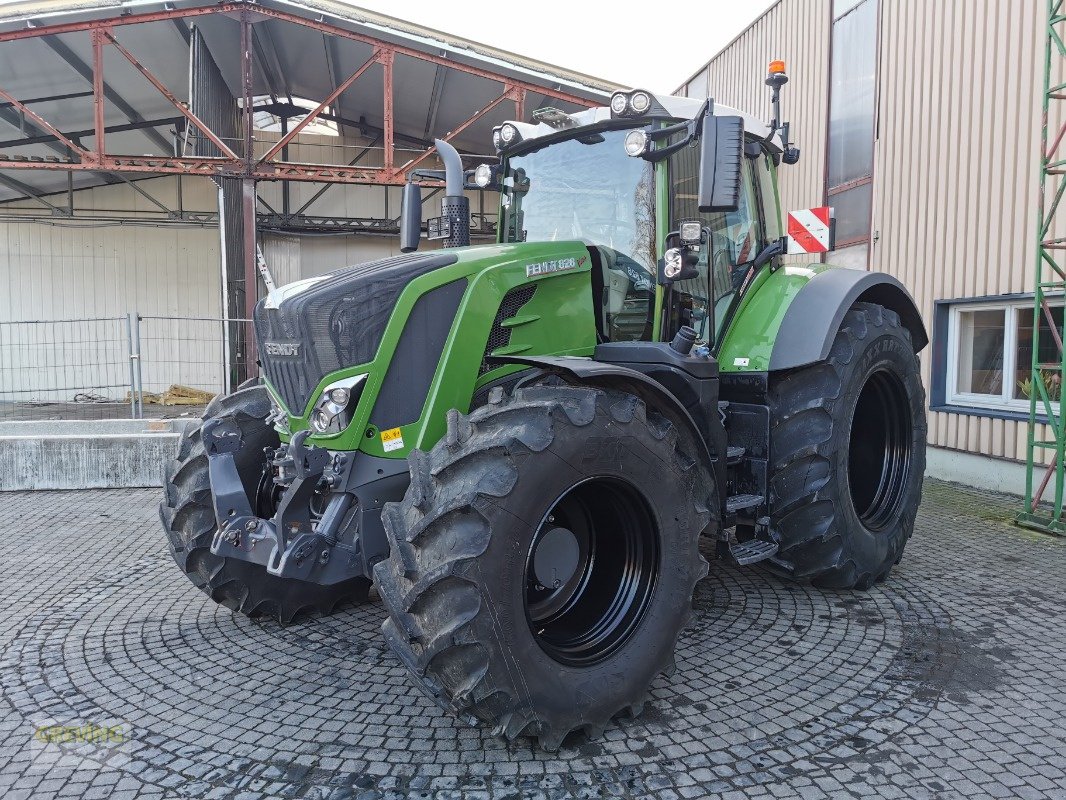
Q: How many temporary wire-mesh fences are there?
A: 2